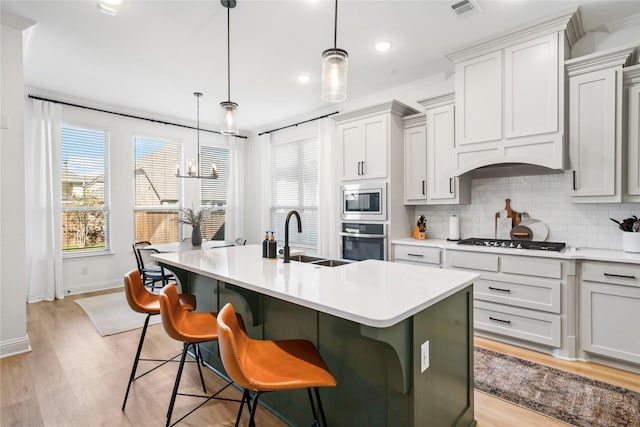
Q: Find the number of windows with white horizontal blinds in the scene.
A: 4